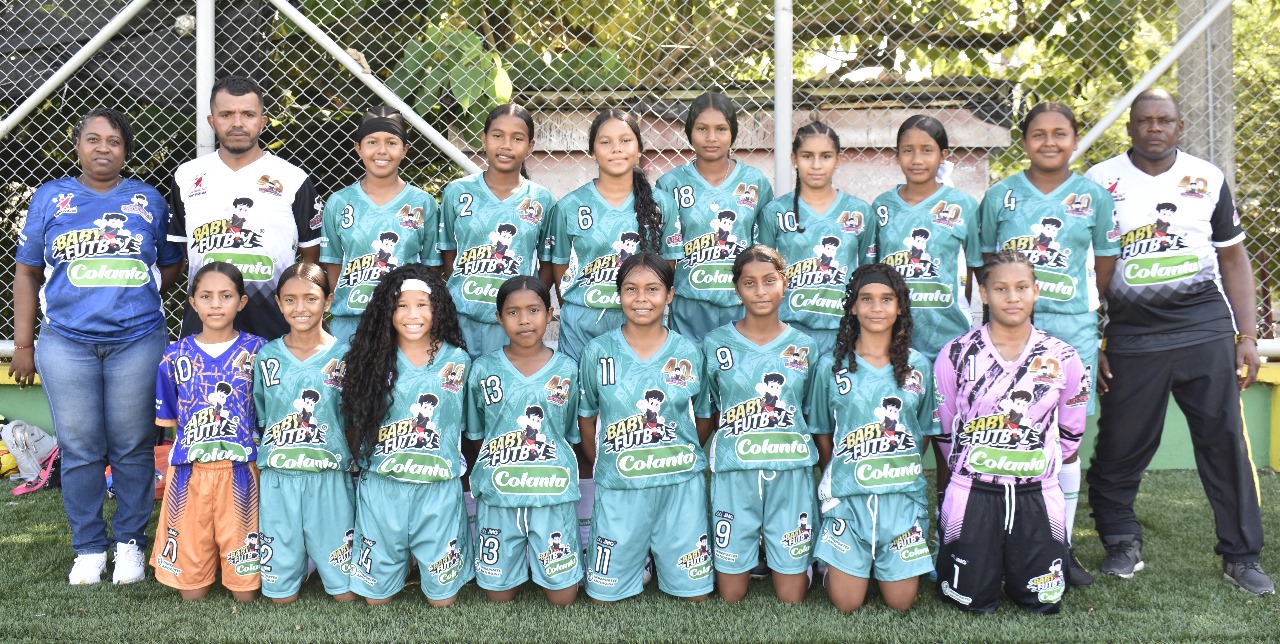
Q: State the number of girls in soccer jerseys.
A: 15